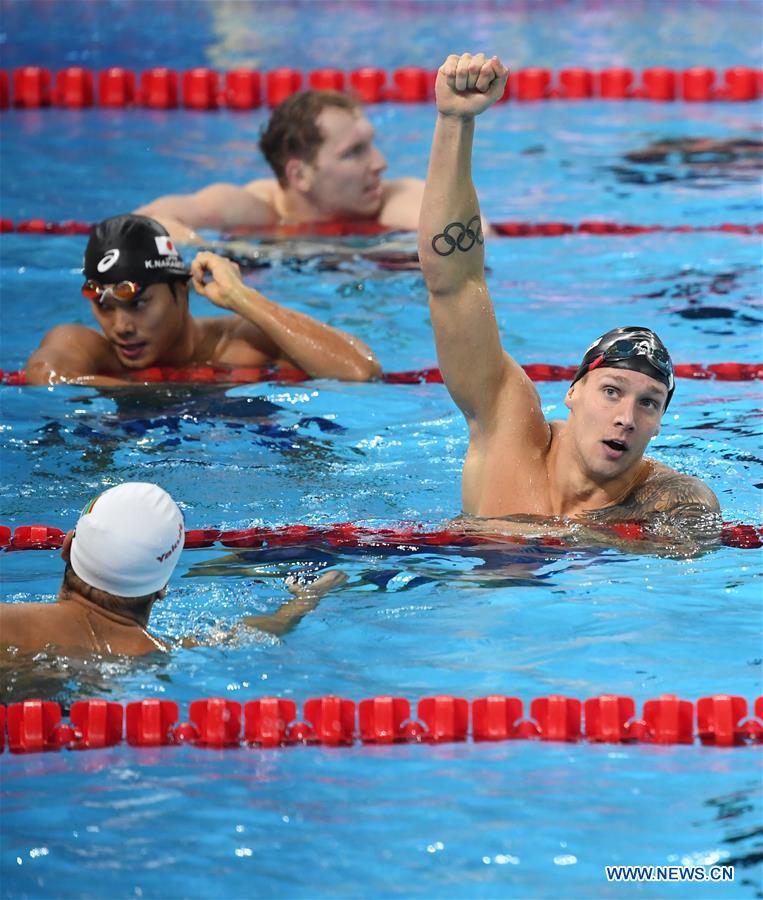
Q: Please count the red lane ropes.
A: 5